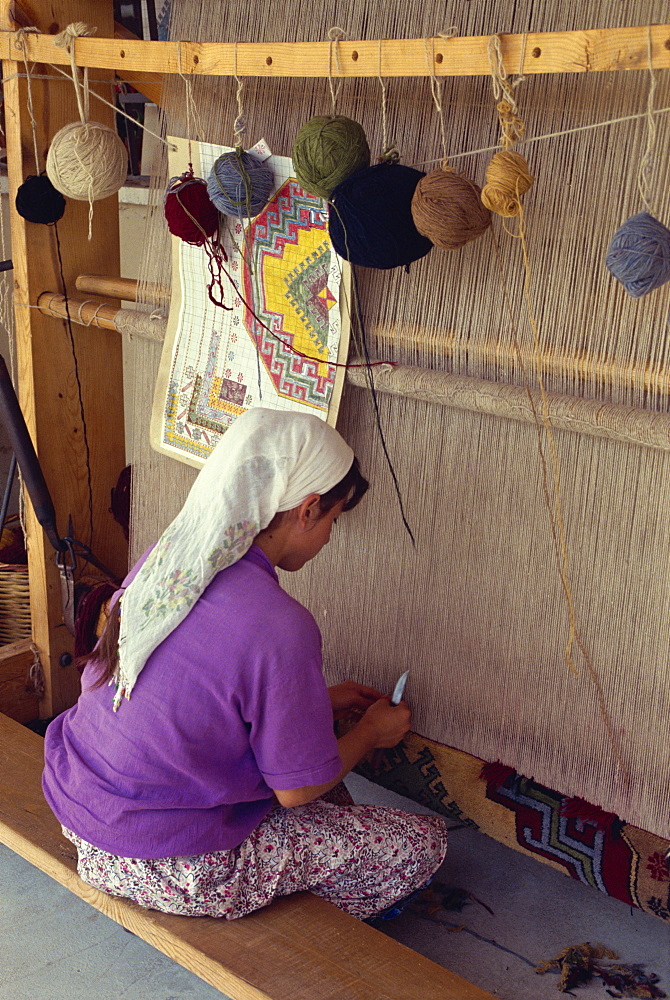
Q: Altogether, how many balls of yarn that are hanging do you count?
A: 9